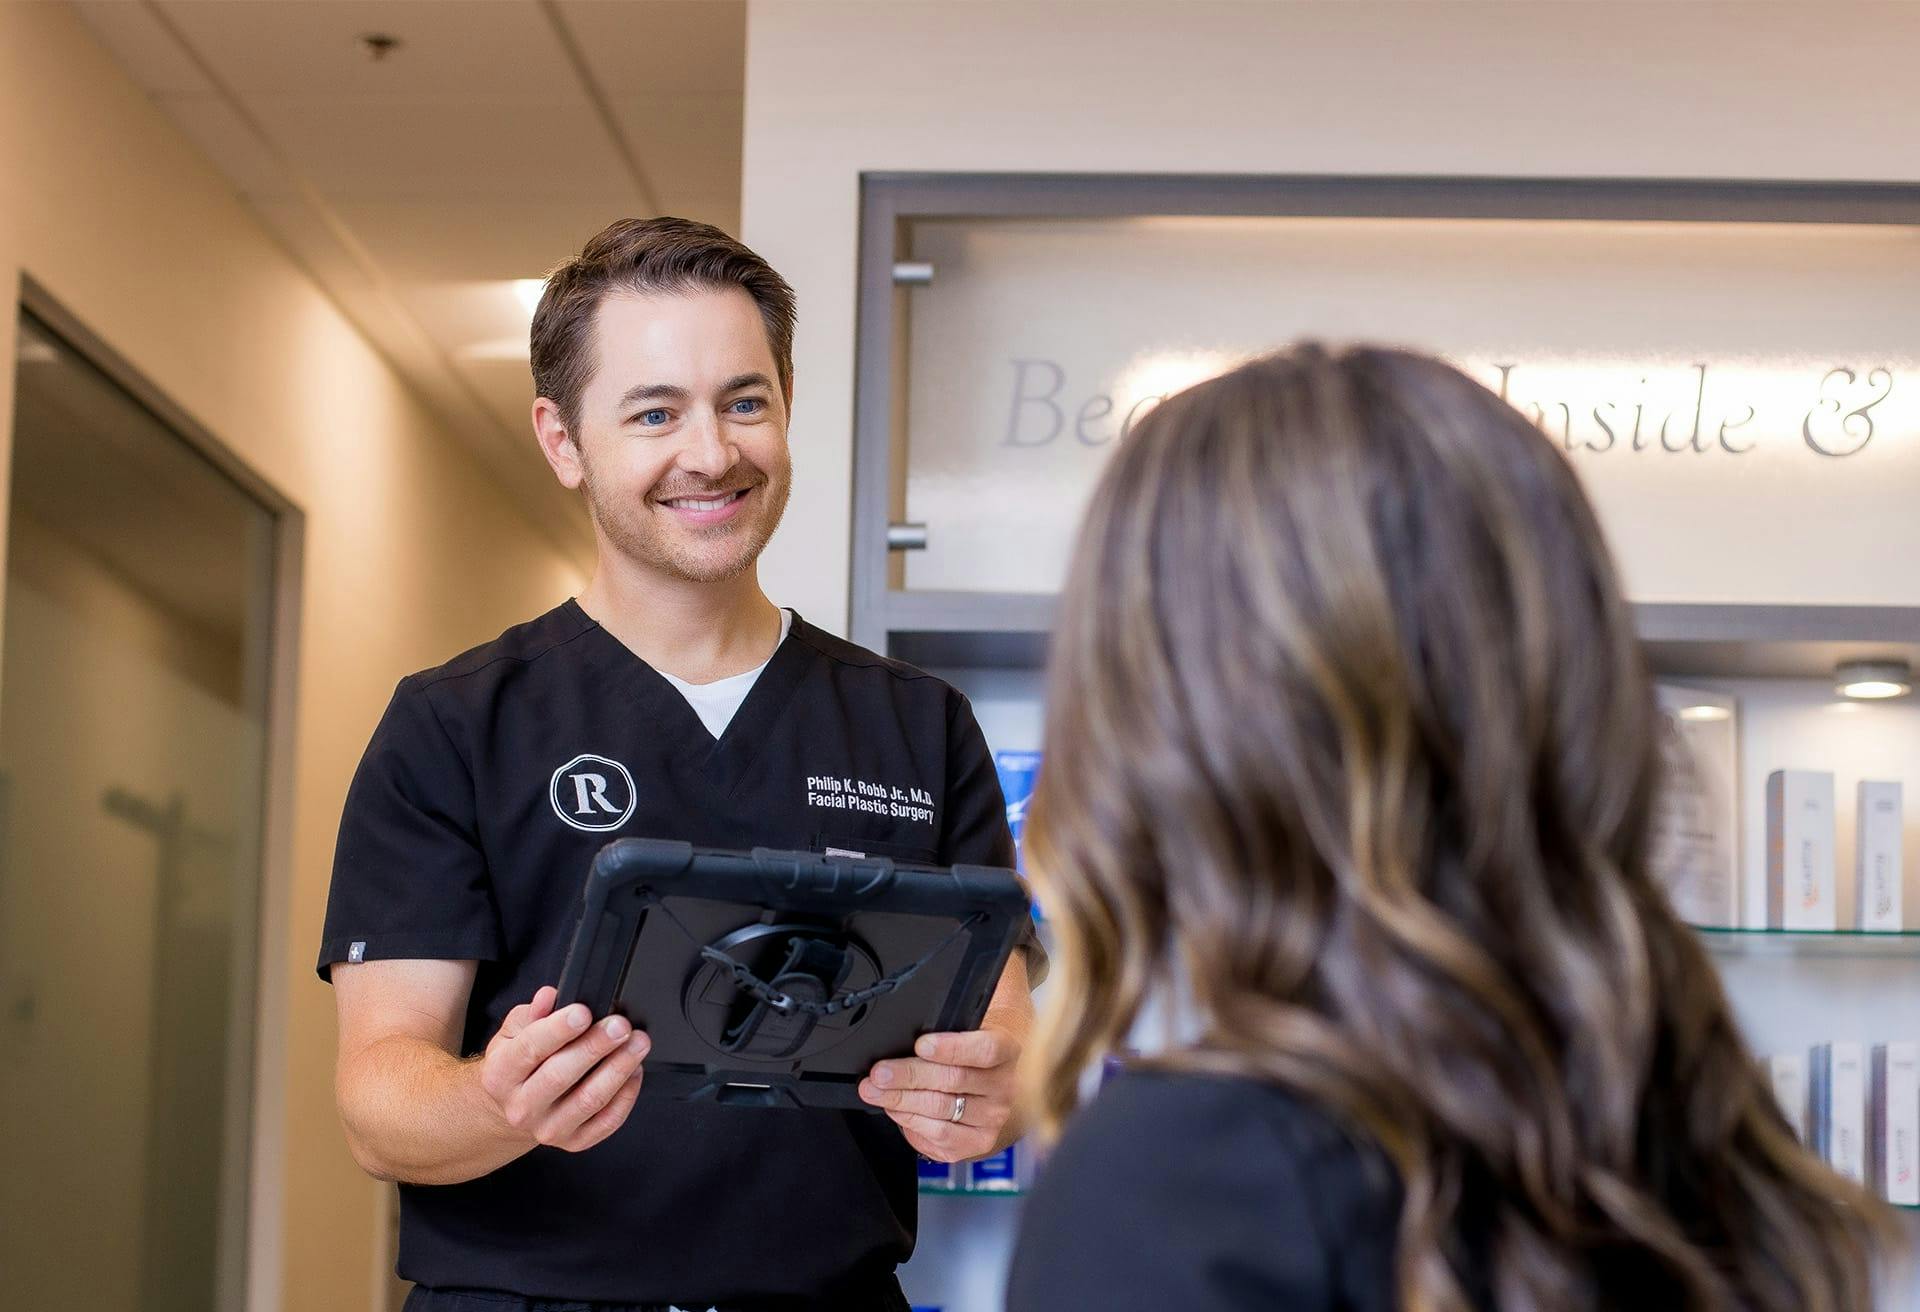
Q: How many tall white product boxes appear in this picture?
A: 5